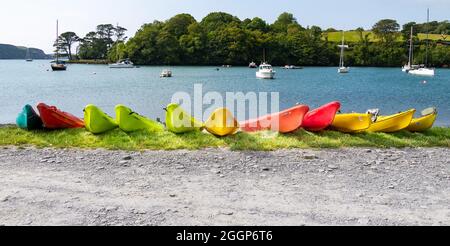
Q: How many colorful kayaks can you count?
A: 11